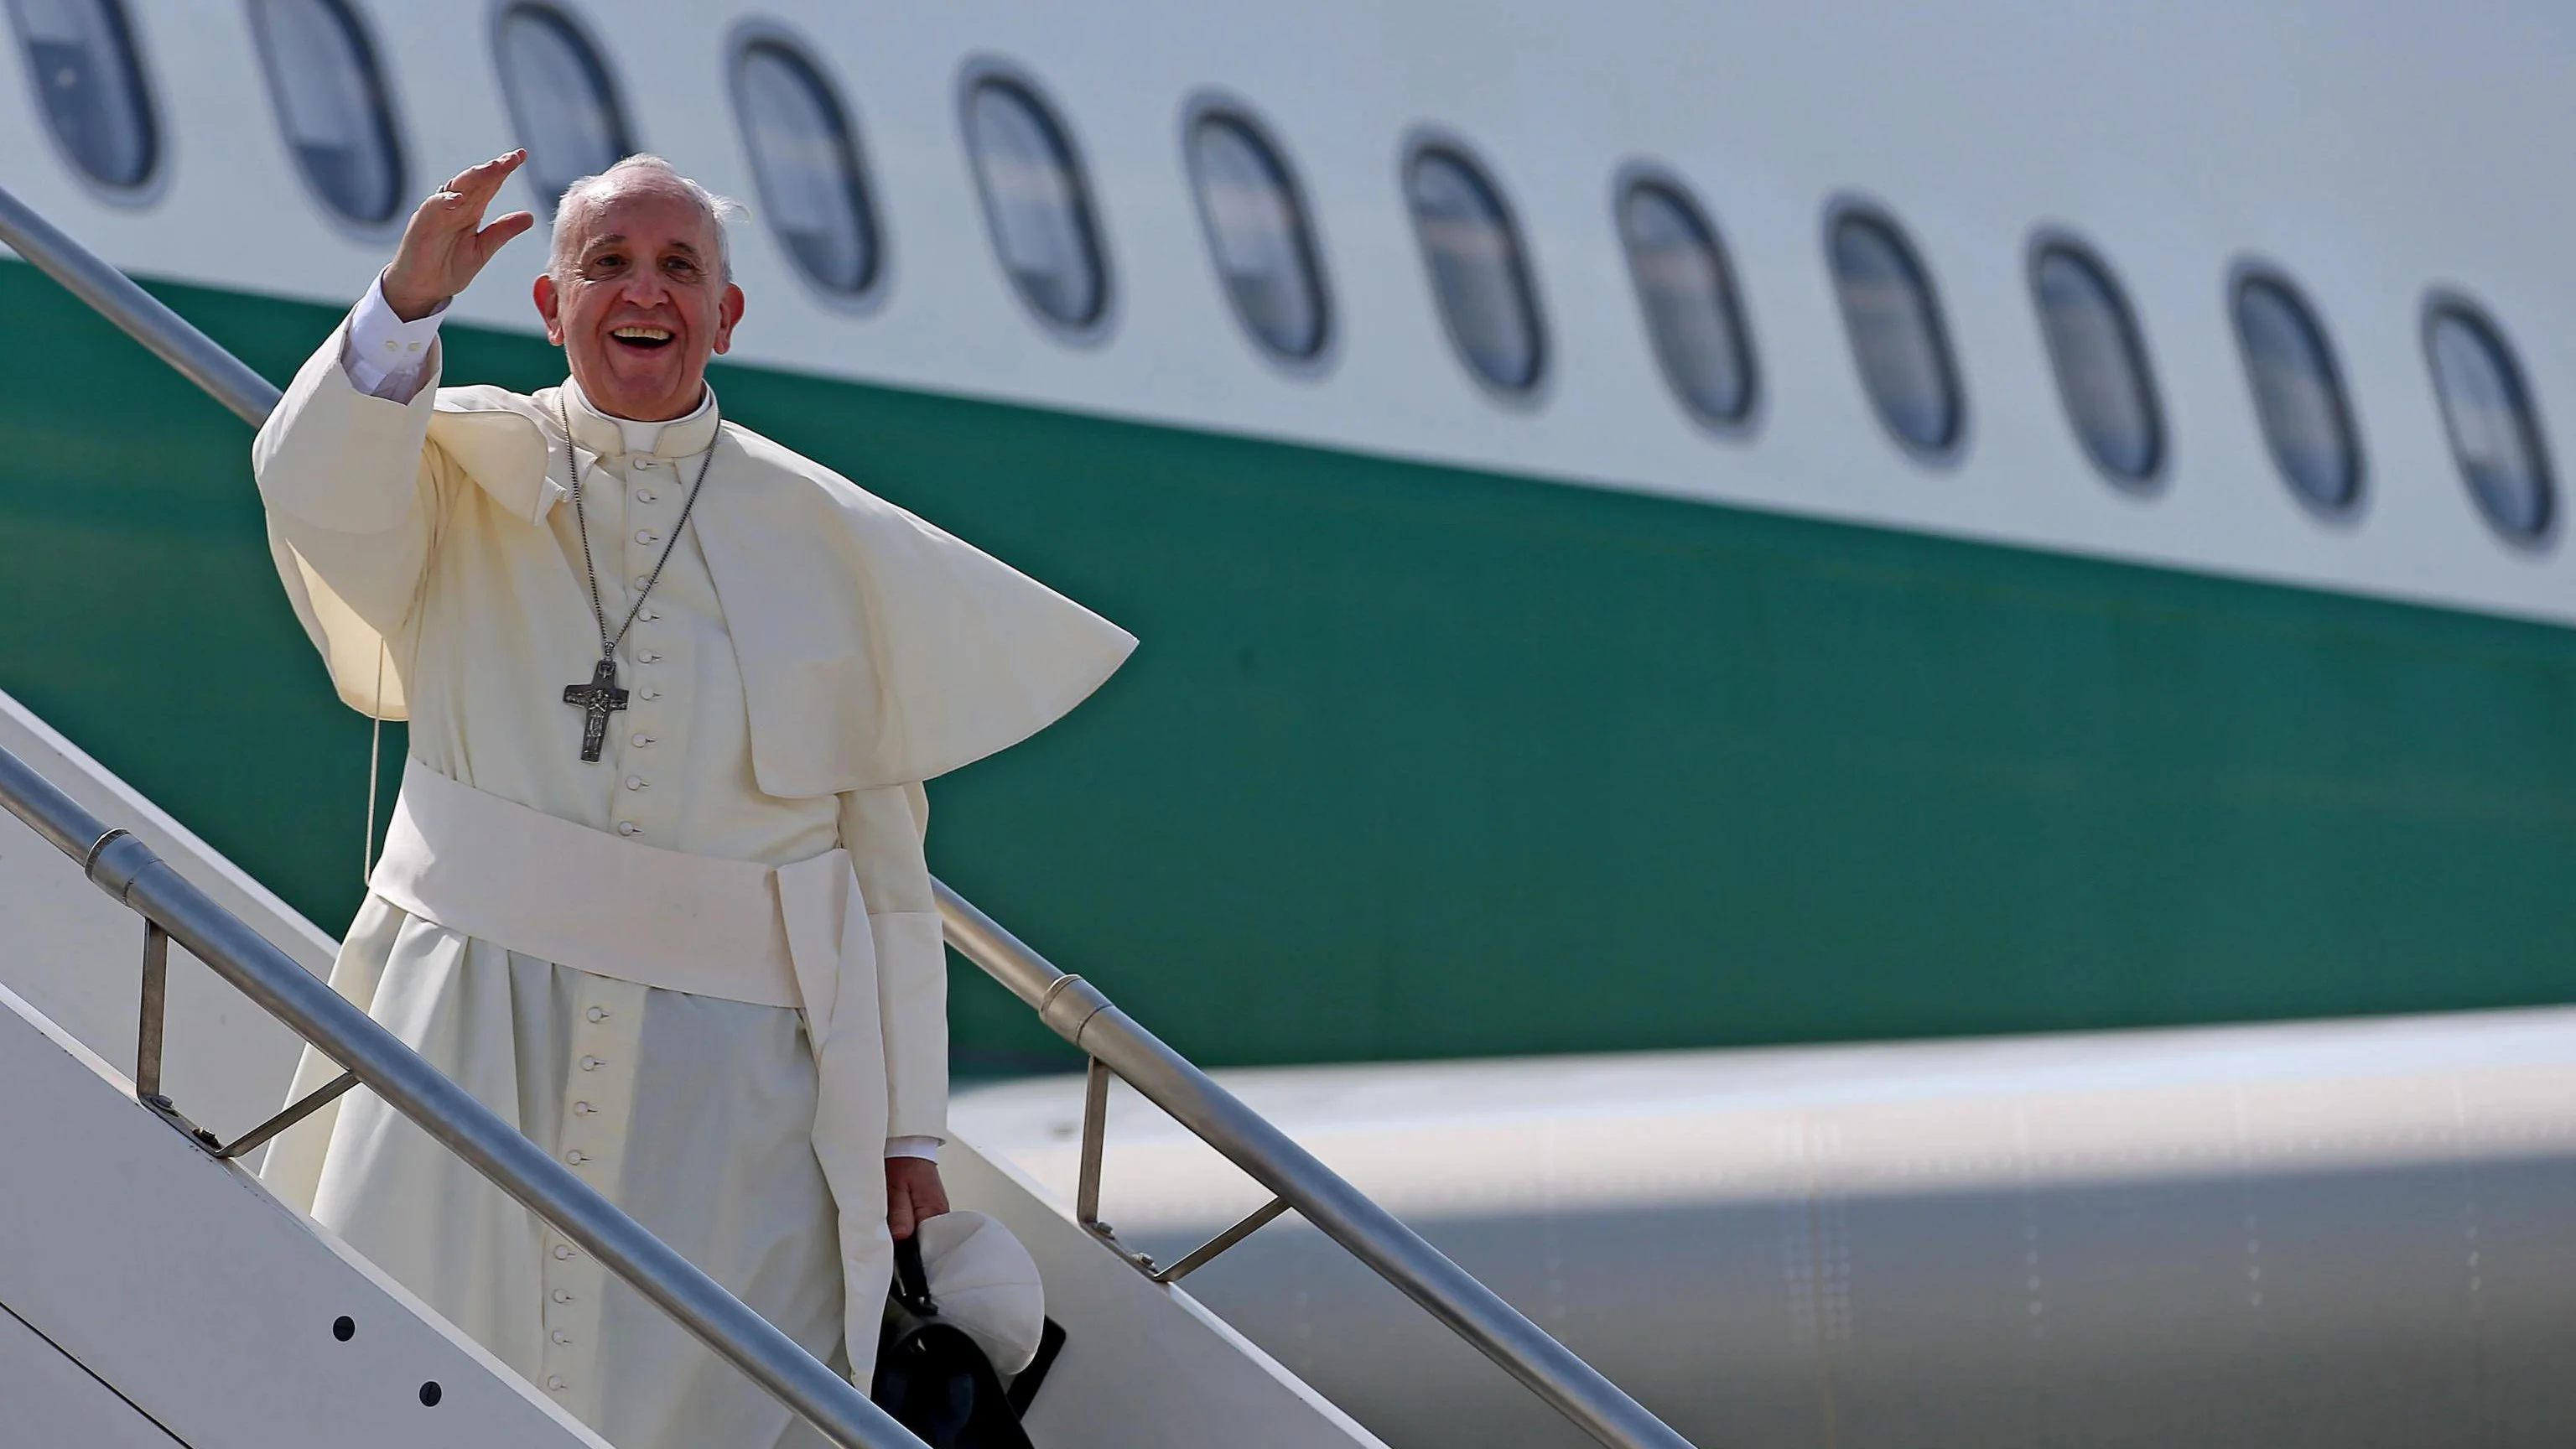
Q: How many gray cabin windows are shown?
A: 12